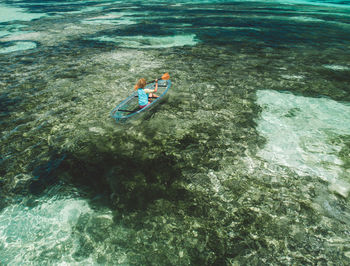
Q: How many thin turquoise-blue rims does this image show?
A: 1